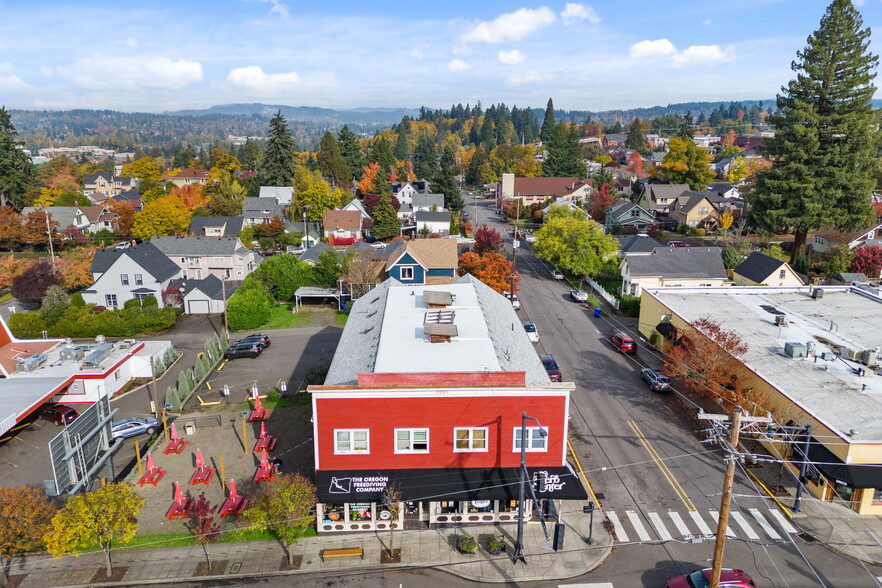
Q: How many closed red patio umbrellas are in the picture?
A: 8